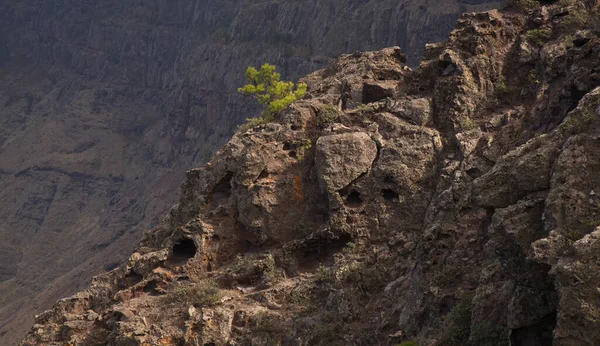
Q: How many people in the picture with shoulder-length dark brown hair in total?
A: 0